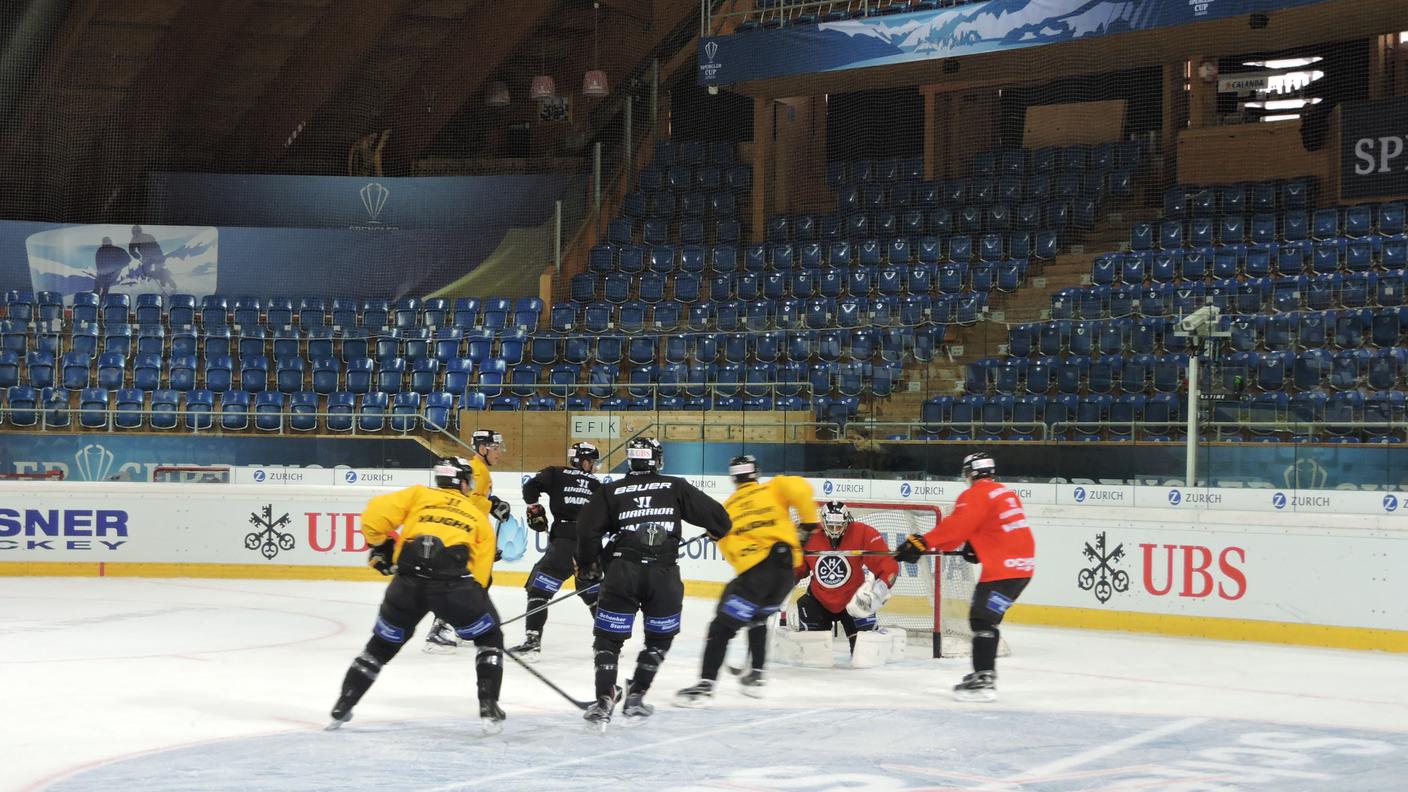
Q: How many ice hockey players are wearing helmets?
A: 7